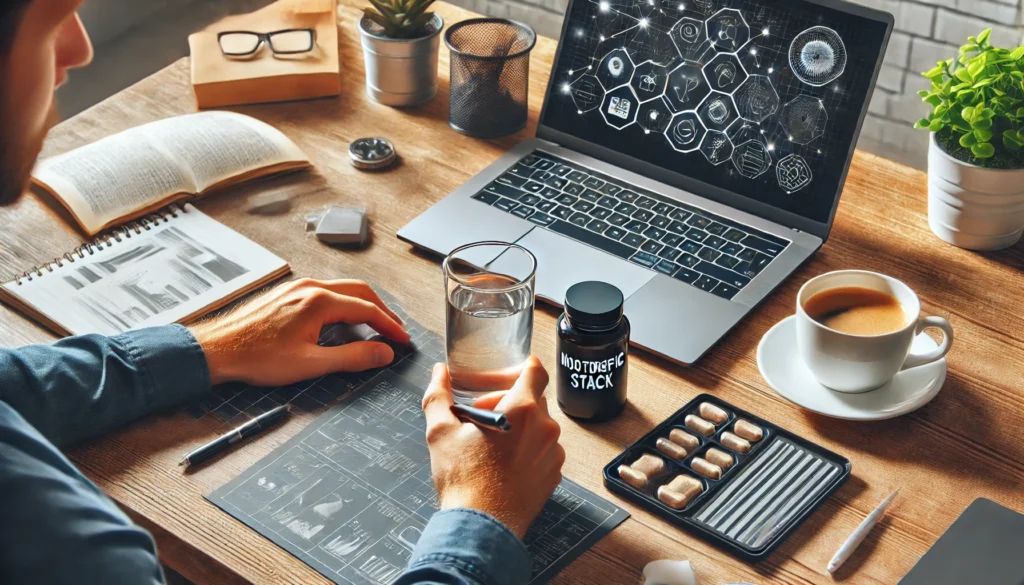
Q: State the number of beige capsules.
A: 12